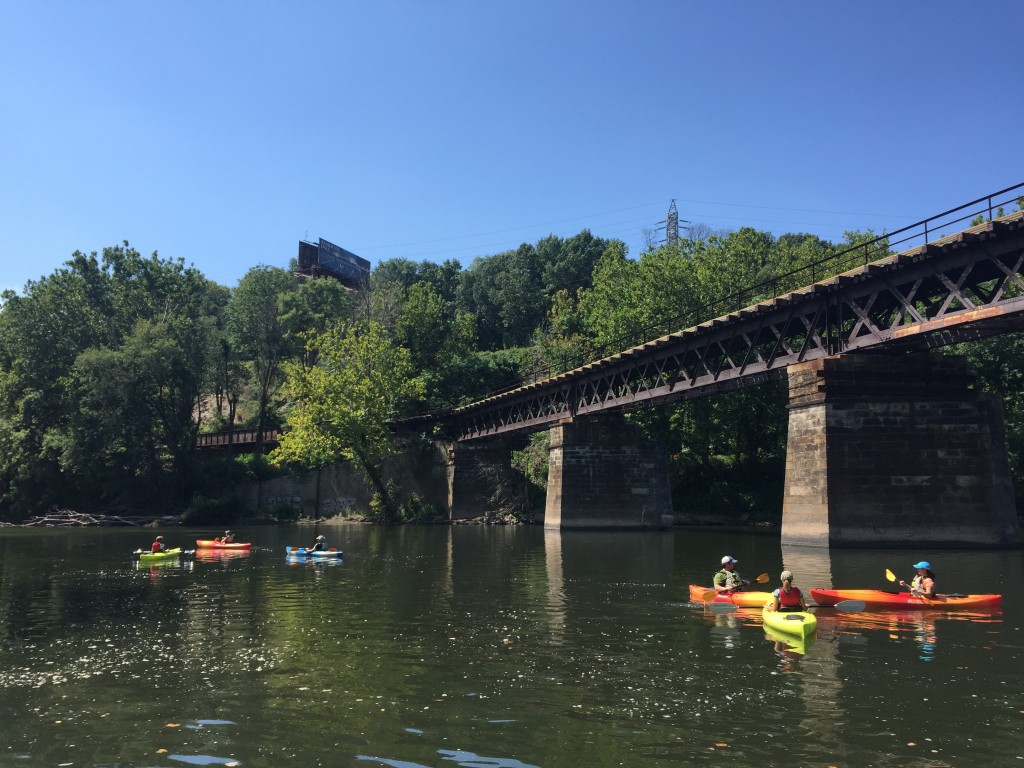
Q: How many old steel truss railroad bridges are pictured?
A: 1